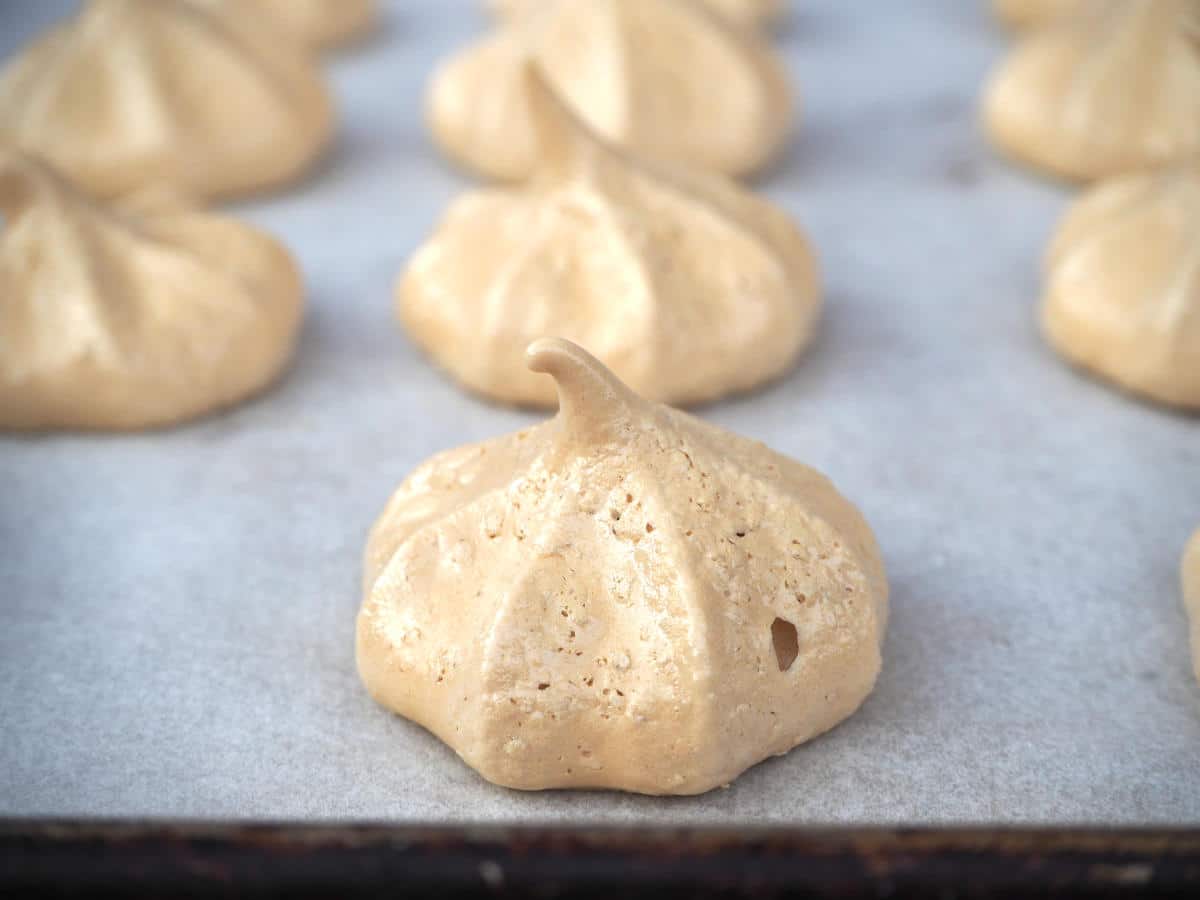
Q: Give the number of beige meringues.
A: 11